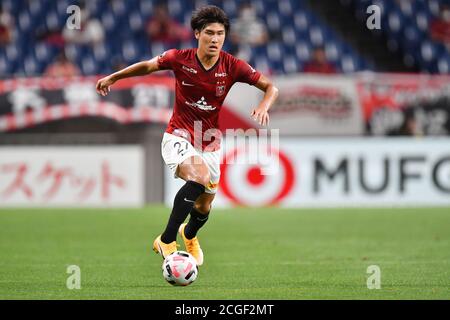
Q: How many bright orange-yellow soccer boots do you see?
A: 2